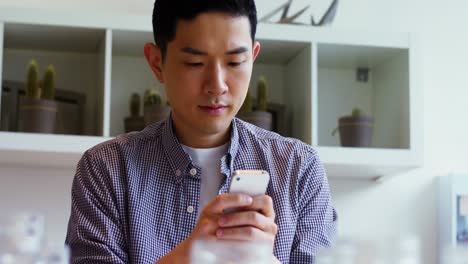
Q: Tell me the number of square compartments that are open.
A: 4